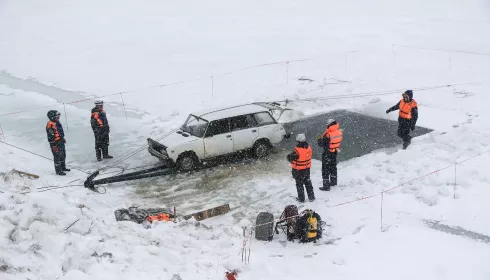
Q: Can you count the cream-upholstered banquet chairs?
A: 0